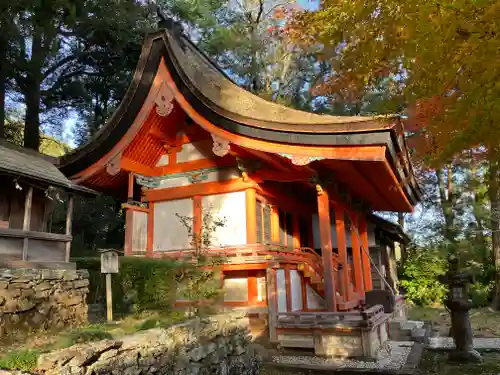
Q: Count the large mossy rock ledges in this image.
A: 2